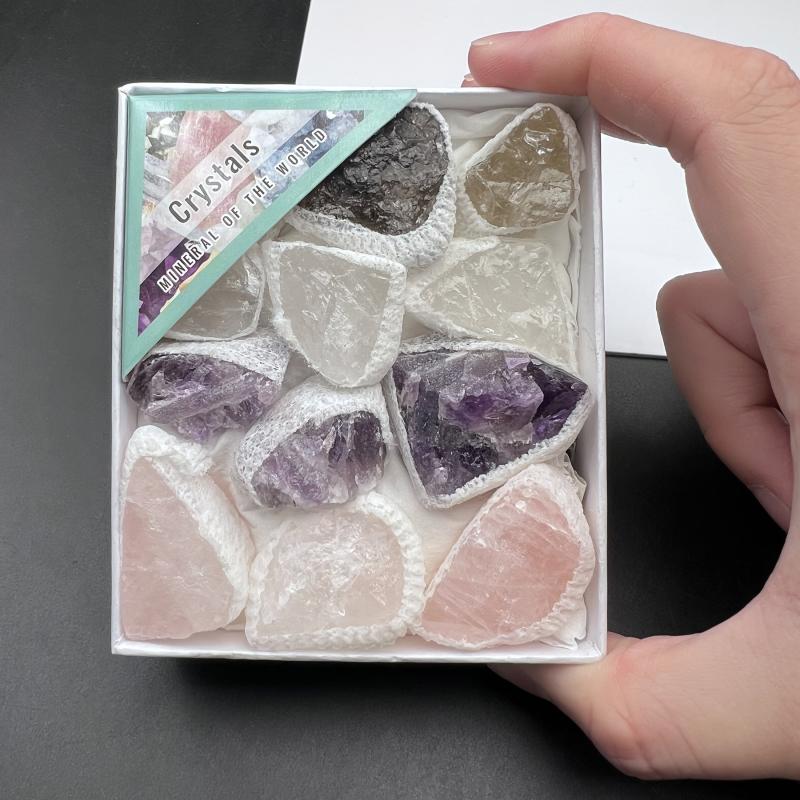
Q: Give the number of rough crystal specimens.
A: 11